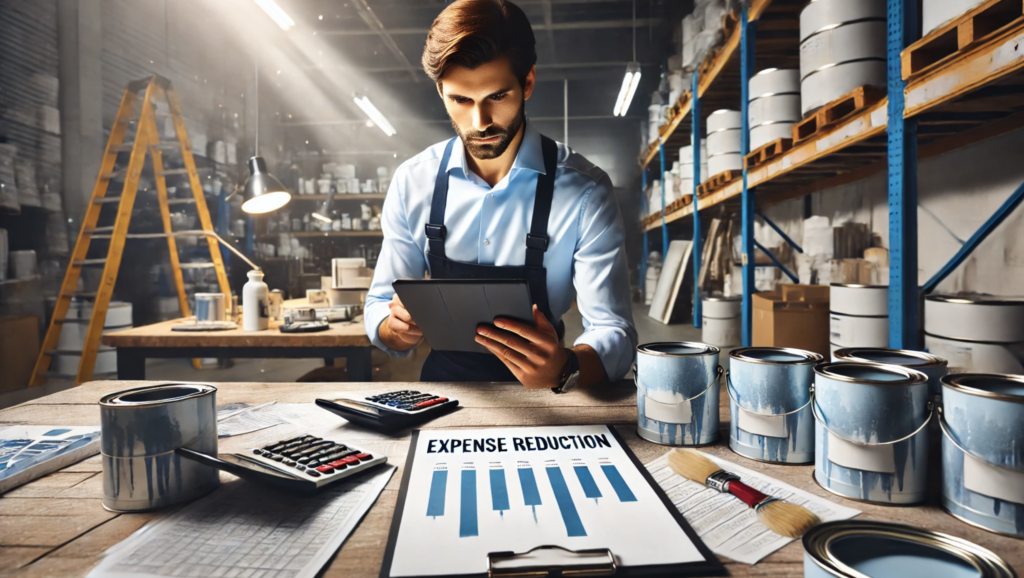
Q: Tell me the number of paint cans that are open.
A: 7